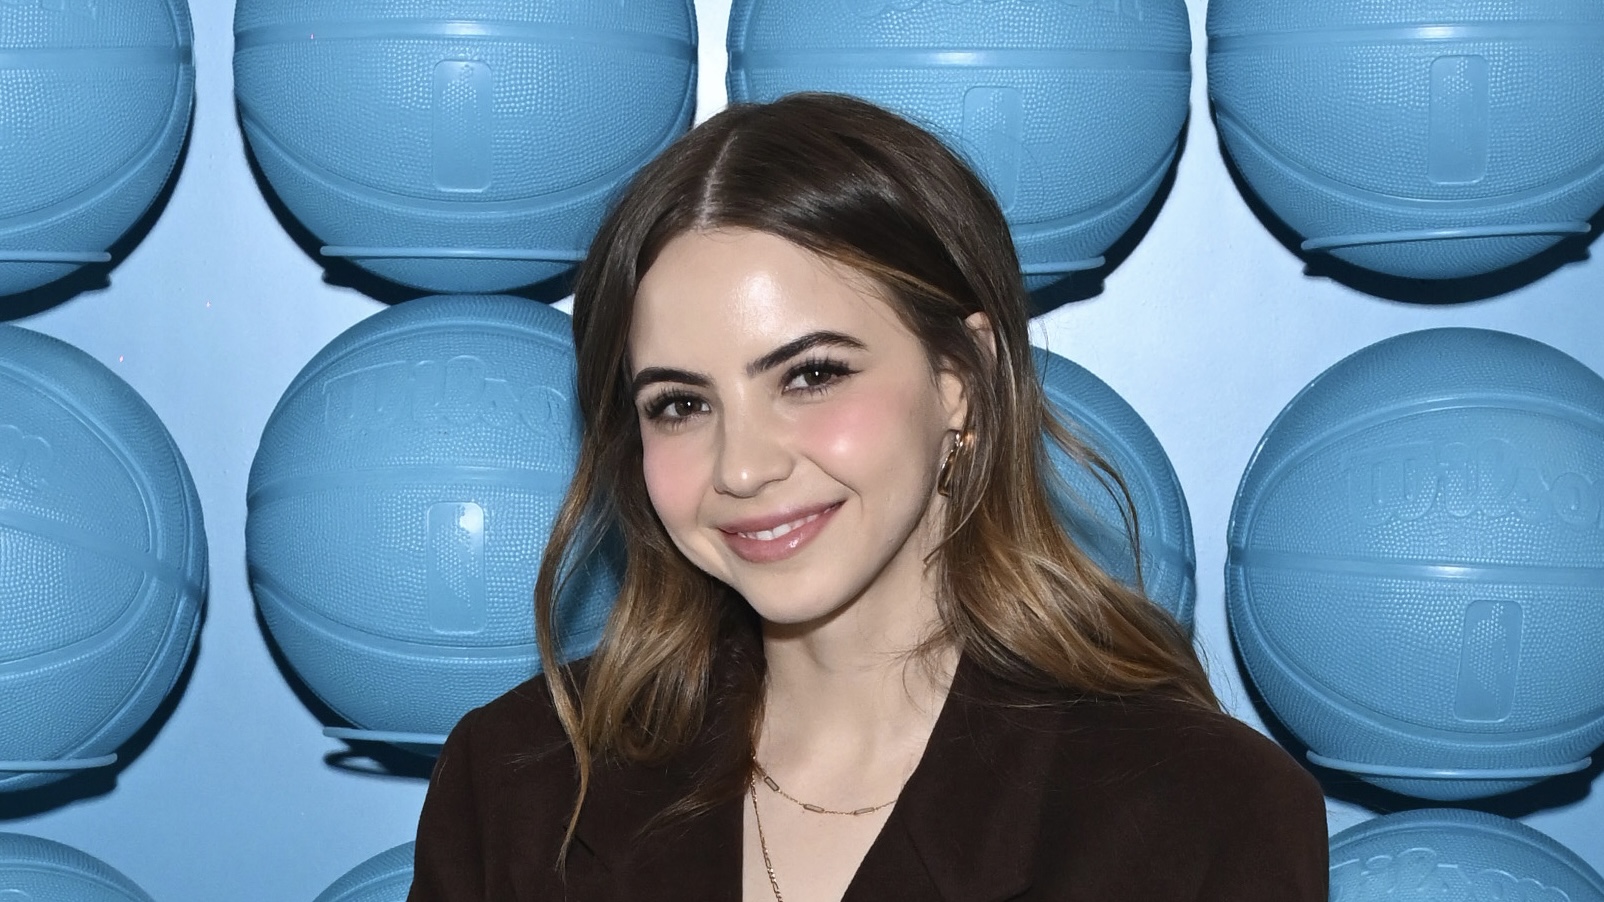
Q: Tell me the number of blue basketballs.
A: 11